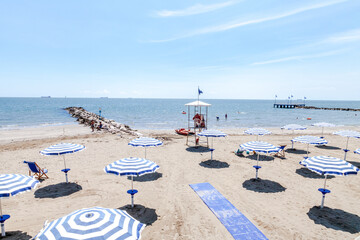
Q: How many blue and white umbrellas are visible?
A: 14